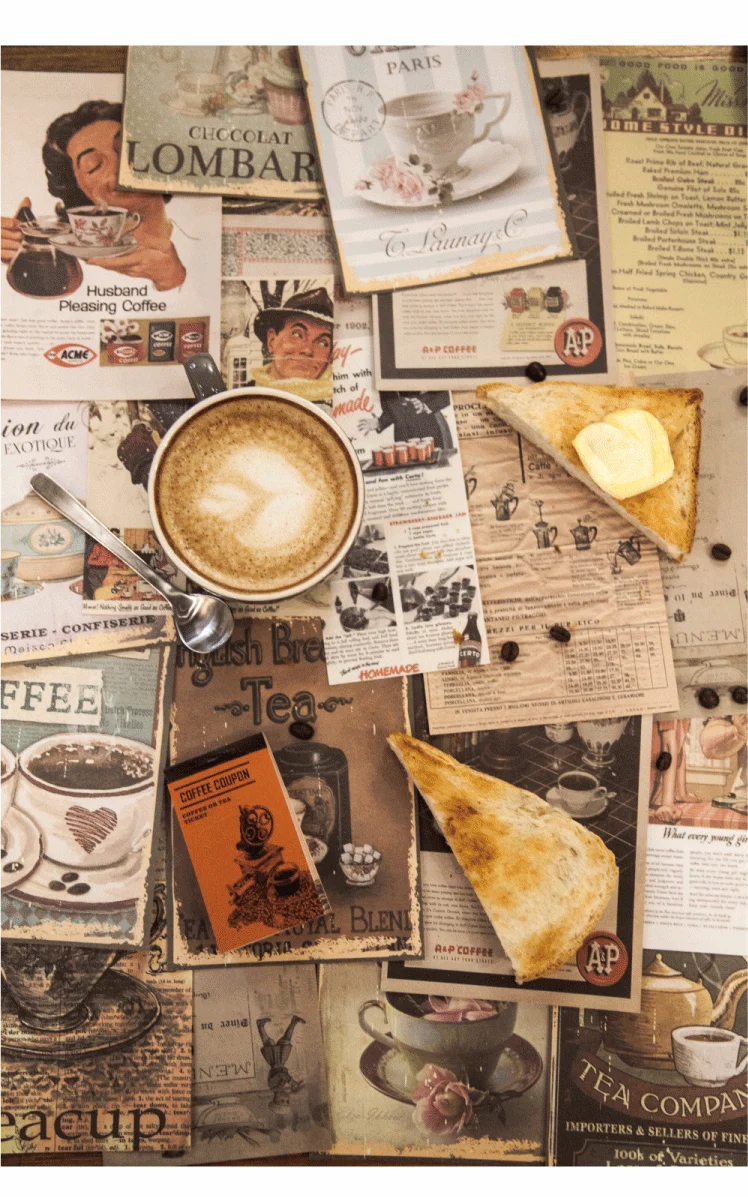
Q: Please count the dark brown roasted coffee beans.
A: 11